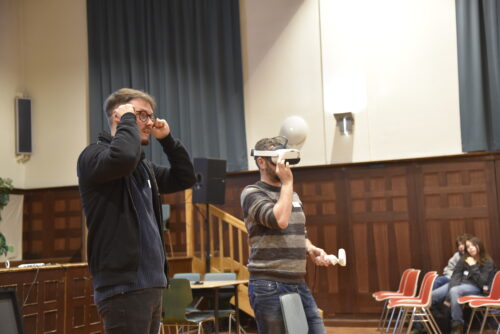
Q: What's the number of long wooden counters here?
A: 1